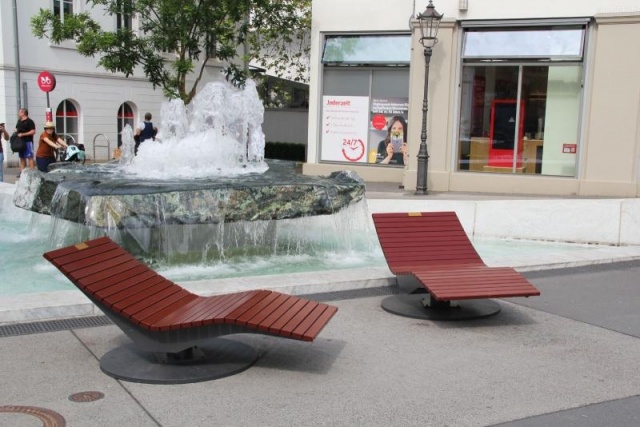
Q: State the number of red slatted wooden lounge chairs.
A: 2